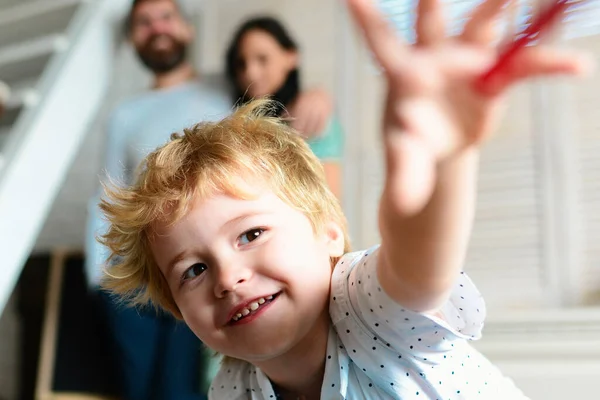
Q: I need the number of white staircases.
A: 1